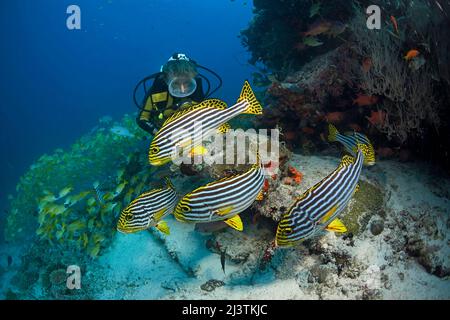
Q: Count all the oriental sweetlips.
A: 5